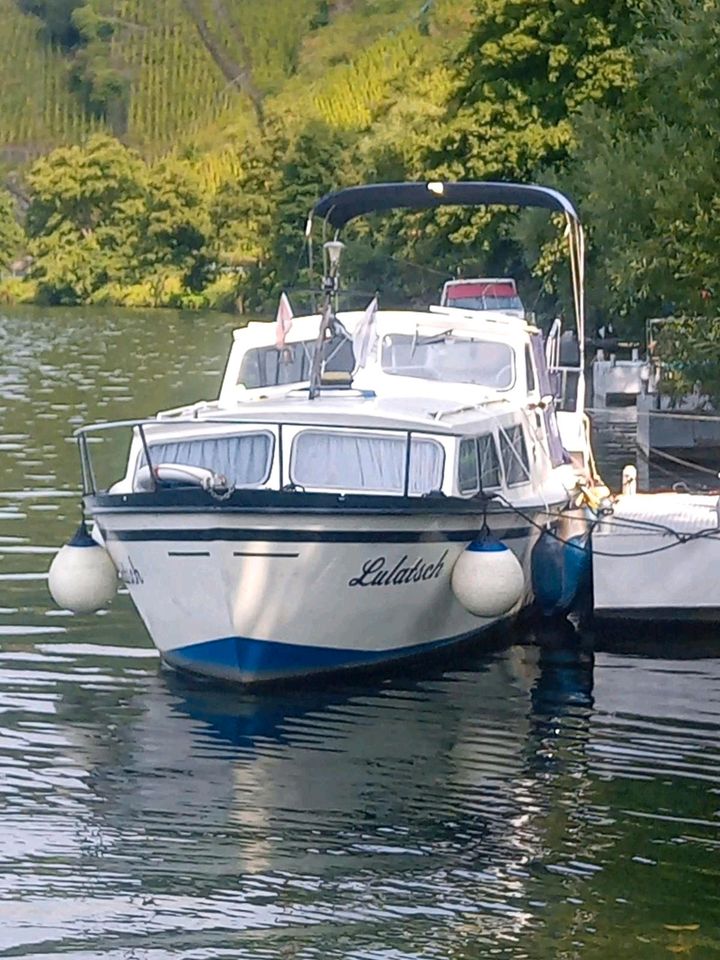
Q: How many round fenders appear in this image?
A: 2